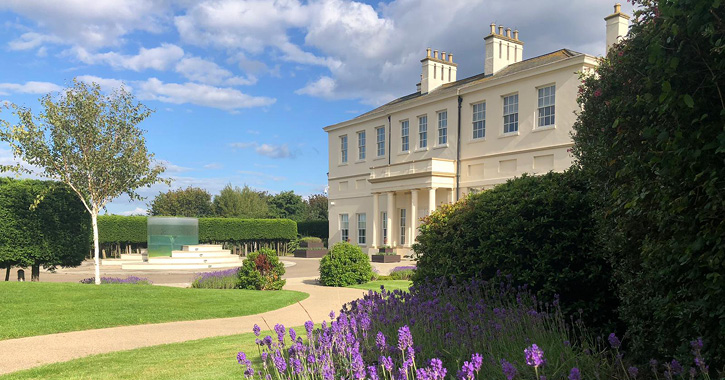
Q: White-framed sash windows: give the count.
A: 13